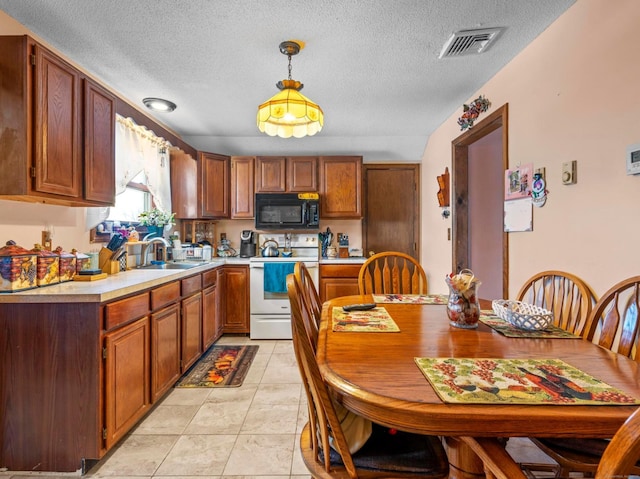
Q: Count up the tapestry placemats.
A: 4